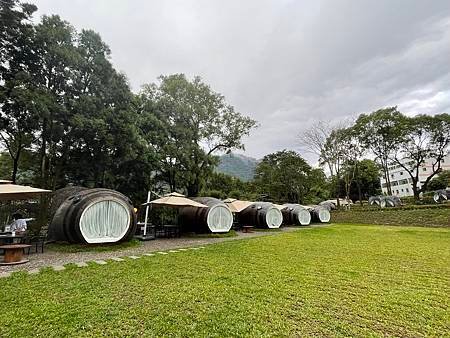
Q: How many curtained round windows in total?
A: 5